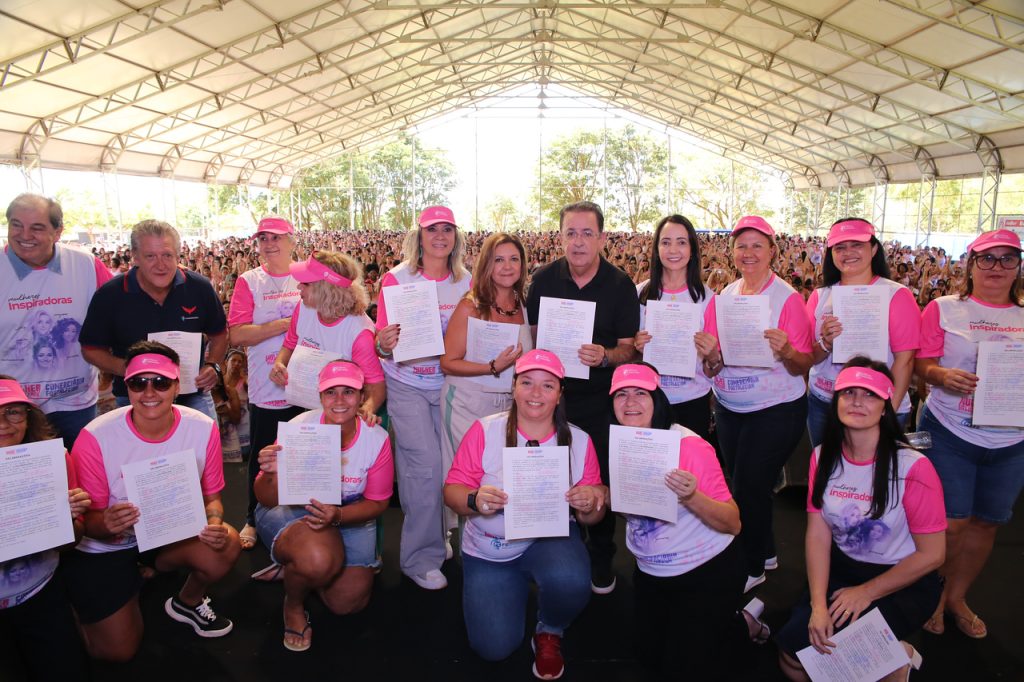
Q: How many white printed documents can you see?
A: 15